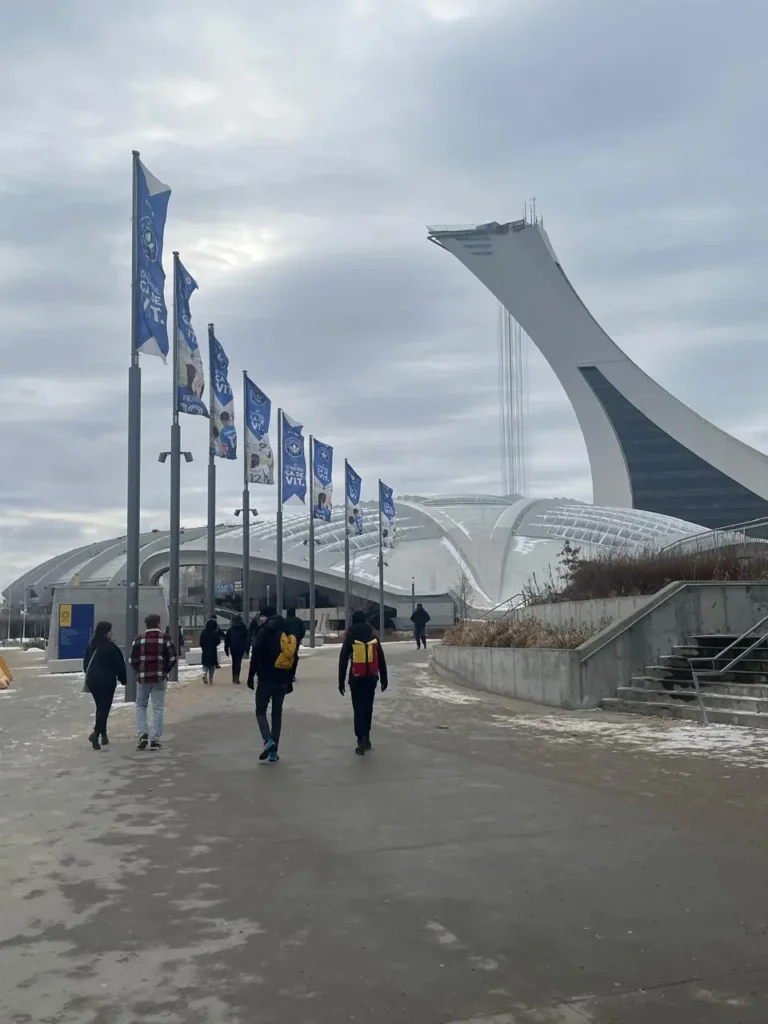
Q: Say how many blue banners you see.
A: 8